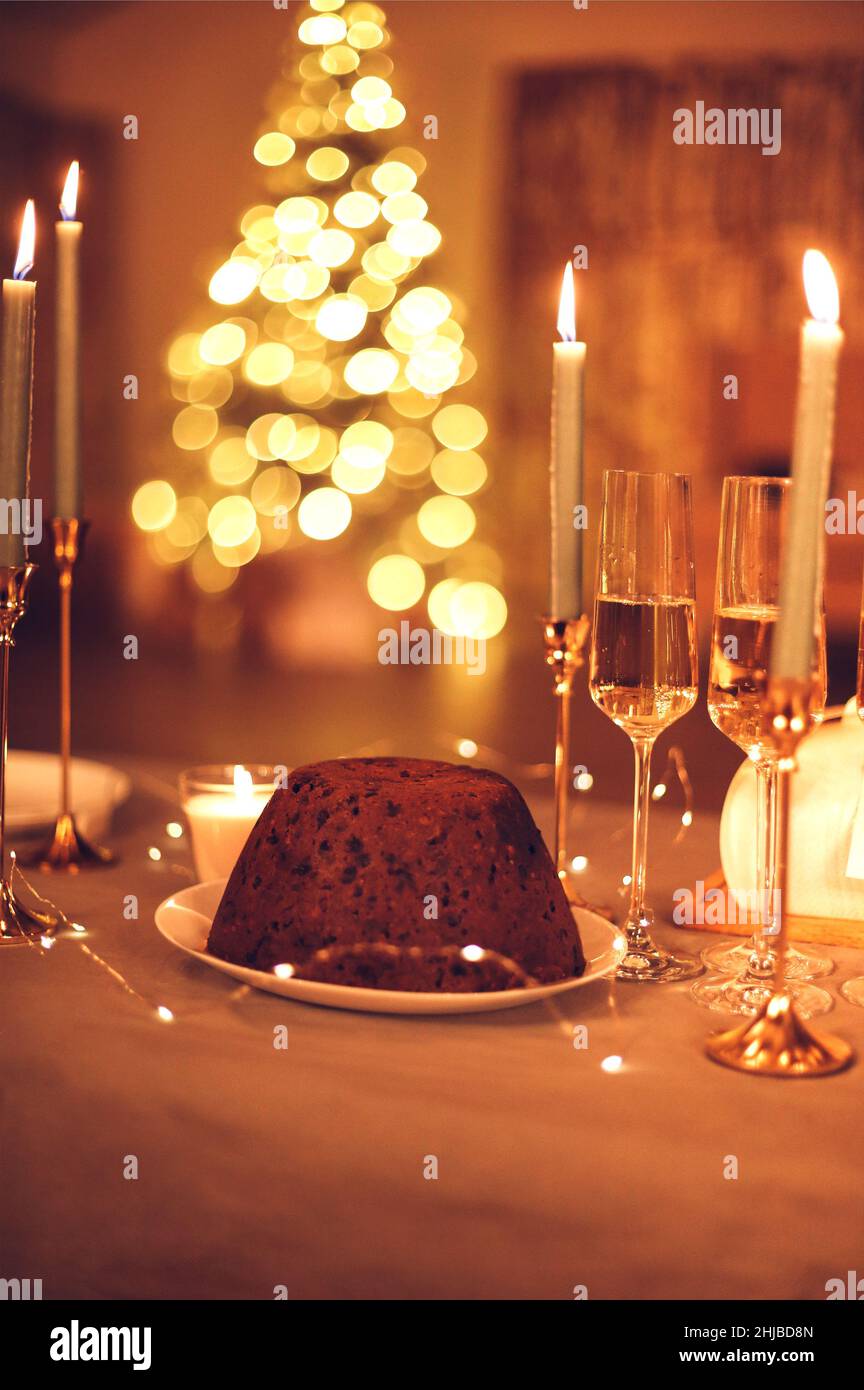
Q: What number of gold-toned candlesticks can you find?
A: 4